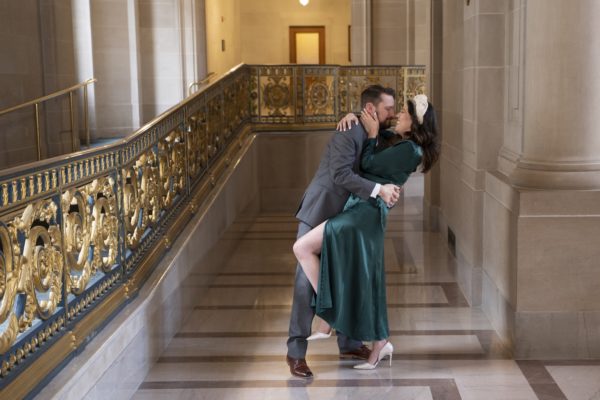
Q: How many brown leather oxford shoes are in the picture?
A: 2